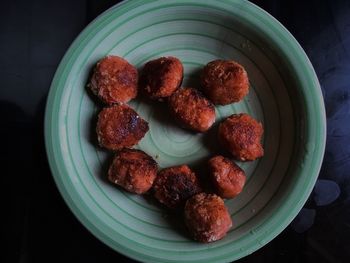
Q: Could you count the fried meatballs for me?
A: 10